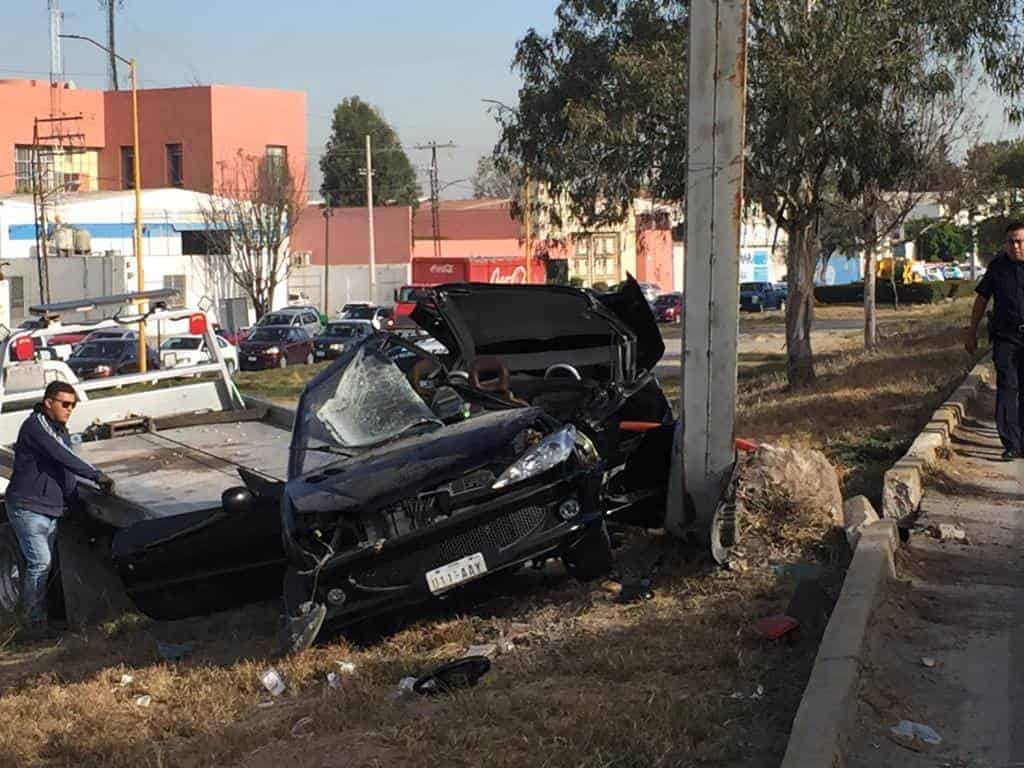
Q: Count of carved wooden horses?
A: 0